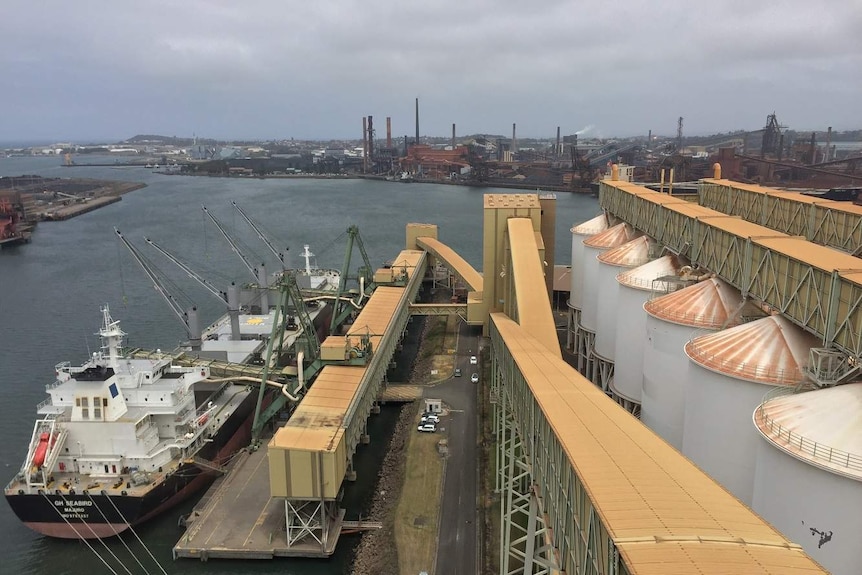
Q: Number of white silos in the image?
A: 7